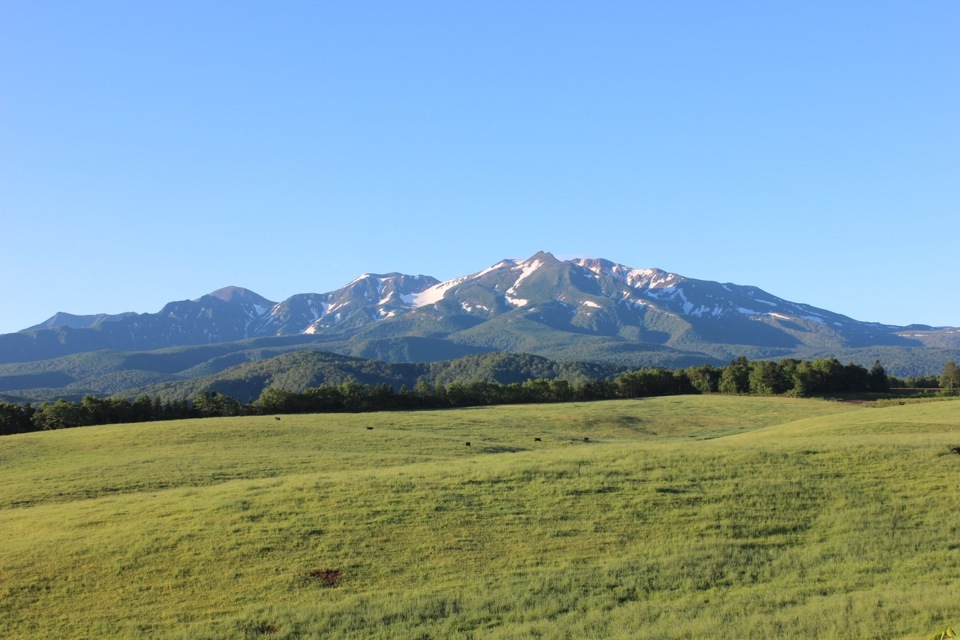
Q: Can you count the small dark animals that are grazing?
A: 5